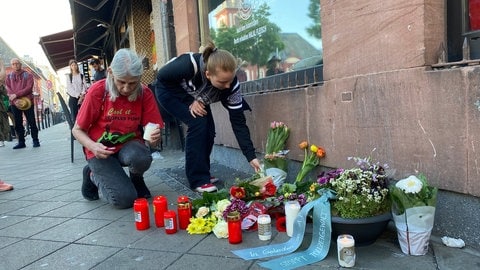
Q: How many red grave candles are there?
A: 5